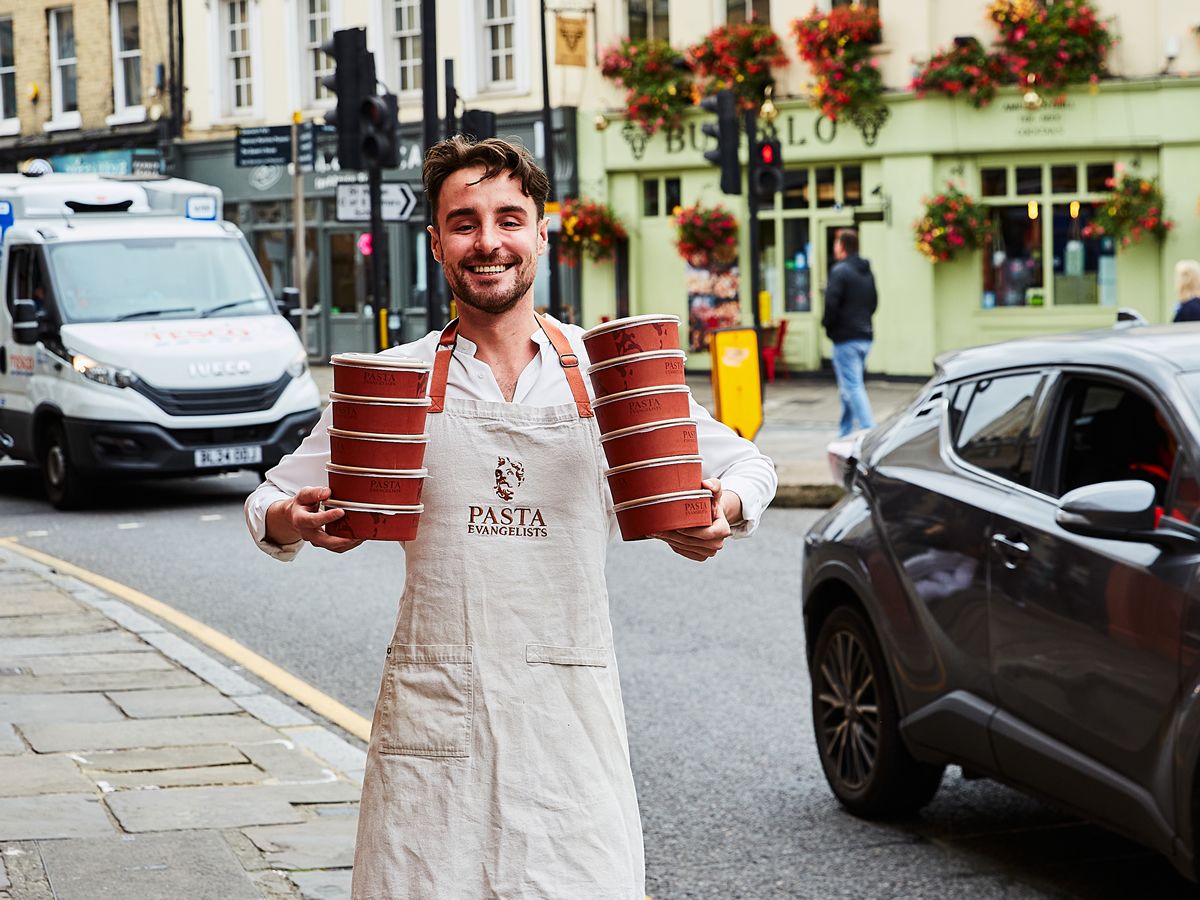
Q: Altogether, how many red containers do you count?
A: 11